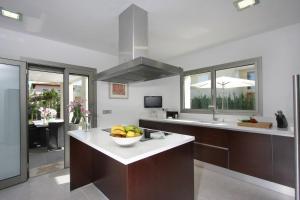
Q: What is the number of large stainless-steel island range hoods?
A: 1